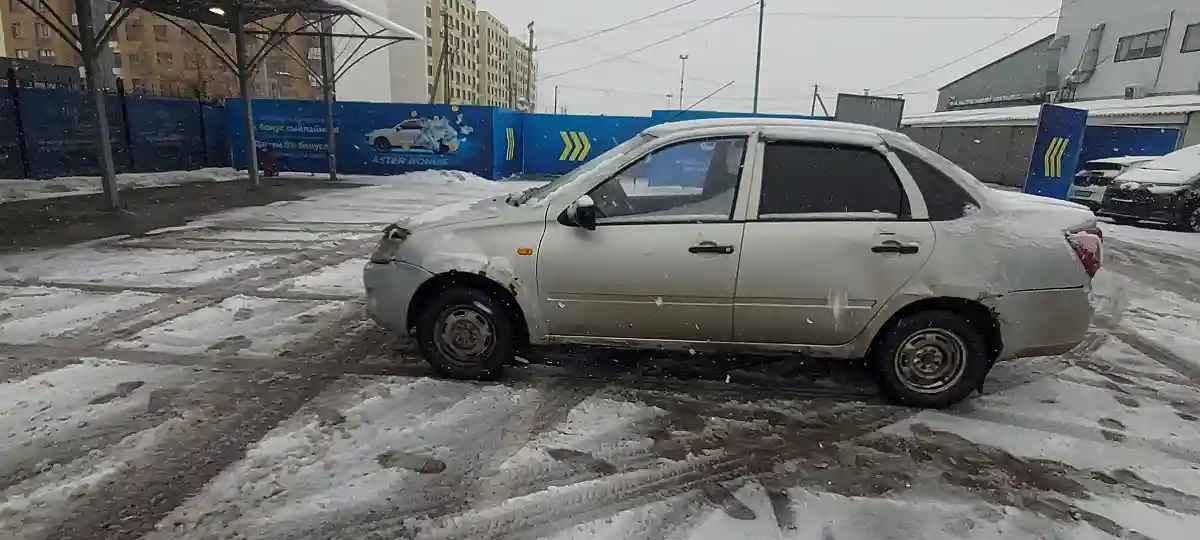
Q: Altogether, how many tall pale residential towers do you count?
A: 3